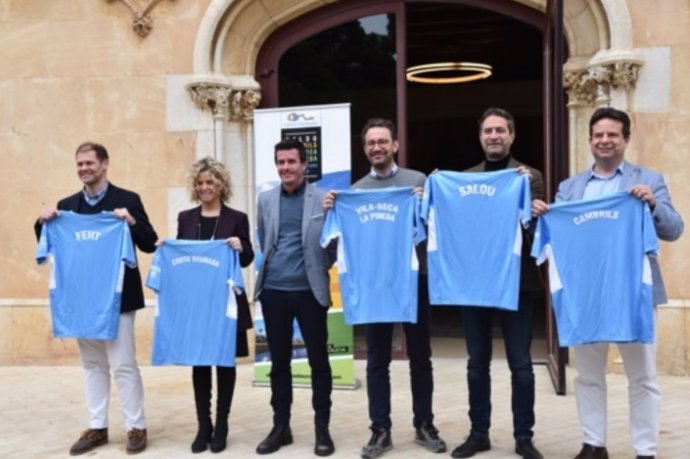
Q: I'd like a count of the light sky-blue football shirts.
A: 5